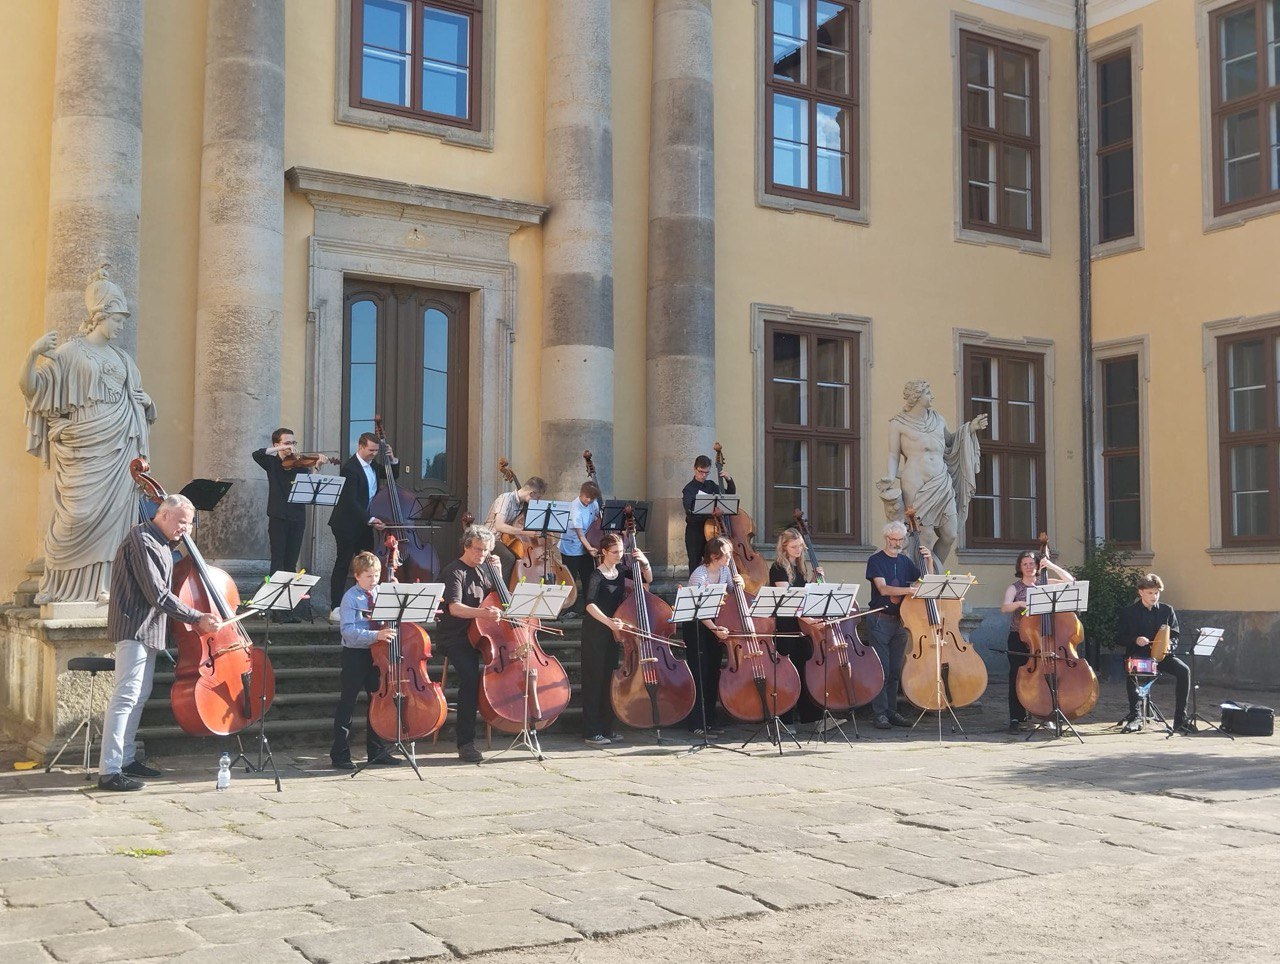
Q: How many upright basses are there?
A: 12